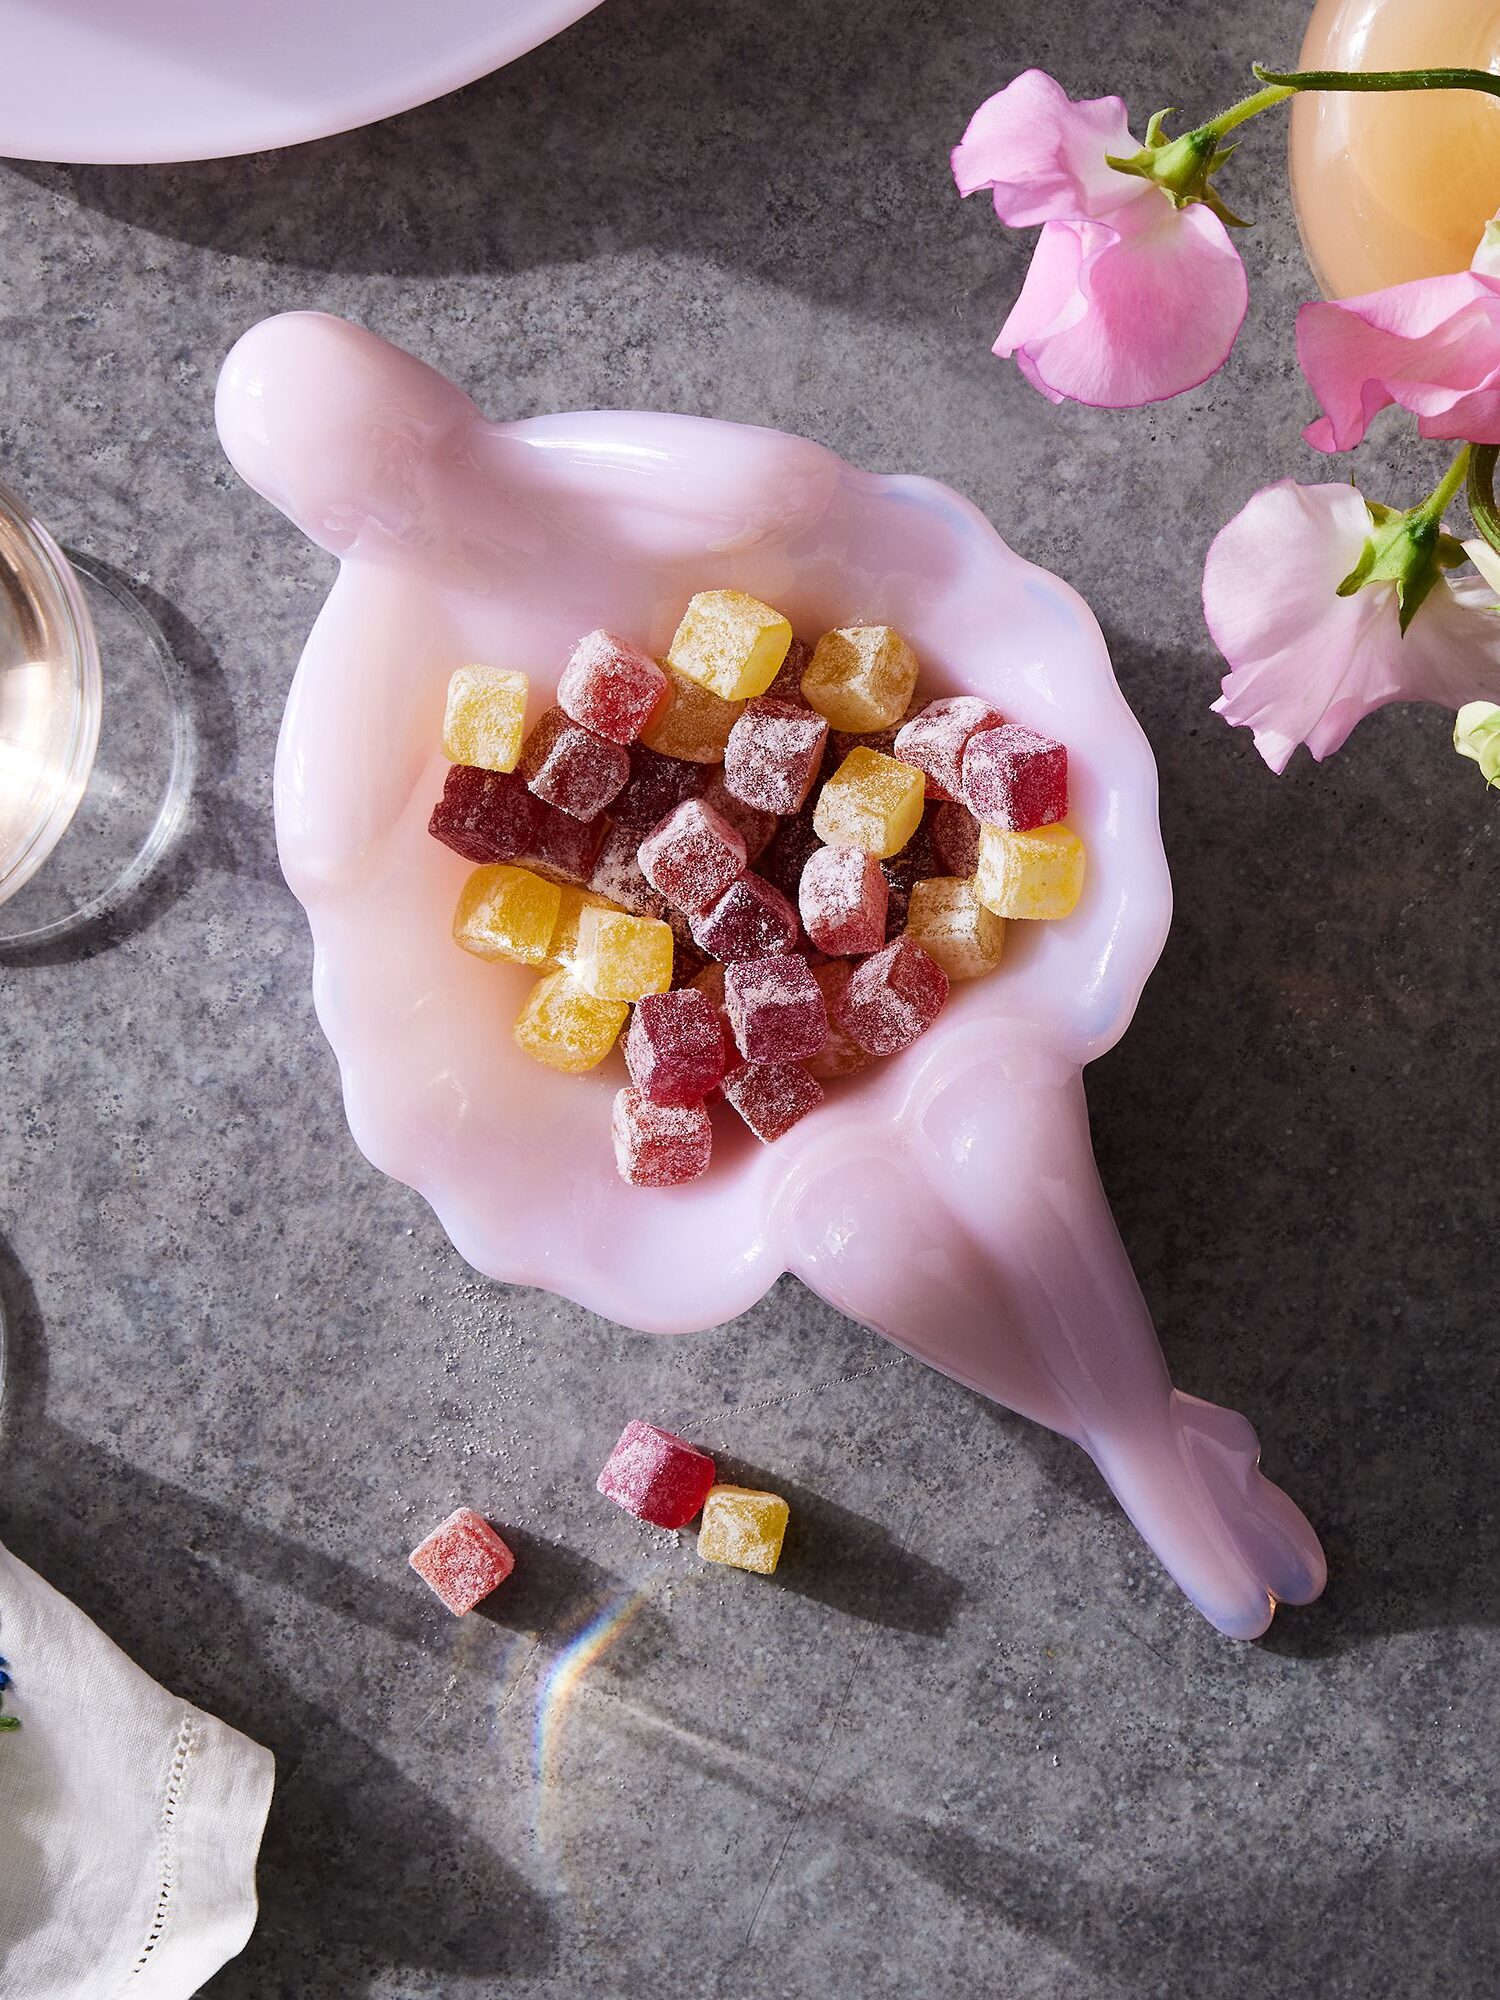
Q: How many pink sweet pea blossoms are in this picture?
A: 3